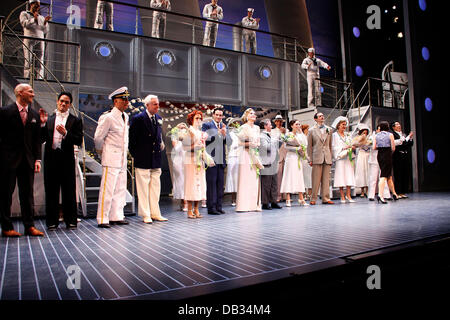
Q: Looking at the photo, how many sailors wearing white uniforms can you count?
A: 6